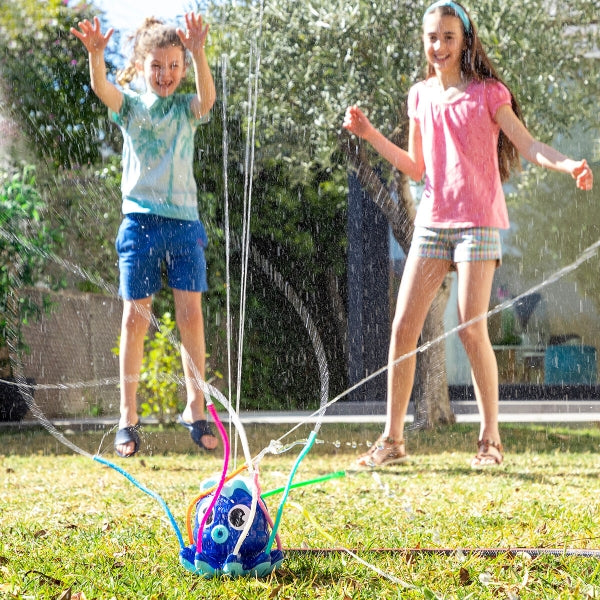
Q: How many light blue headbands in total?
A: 1